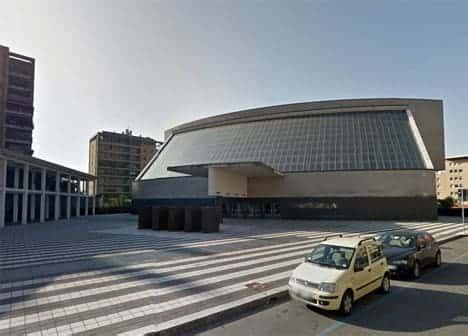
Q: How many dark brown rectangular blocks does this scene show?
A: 5